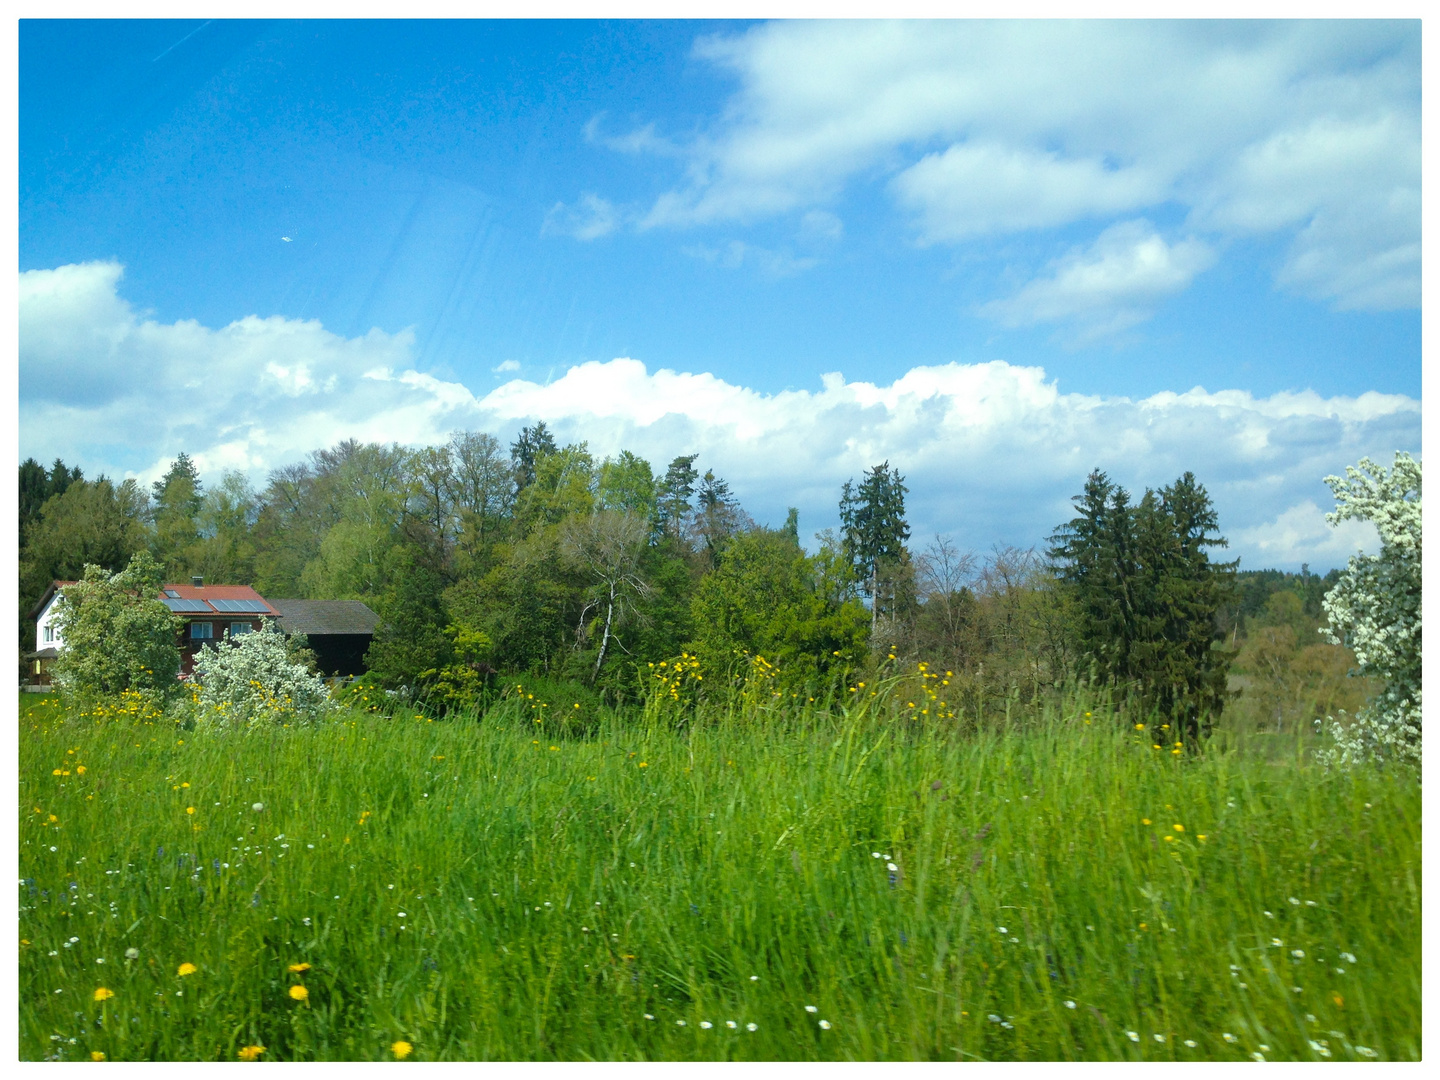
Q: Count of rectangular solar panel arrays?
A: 2